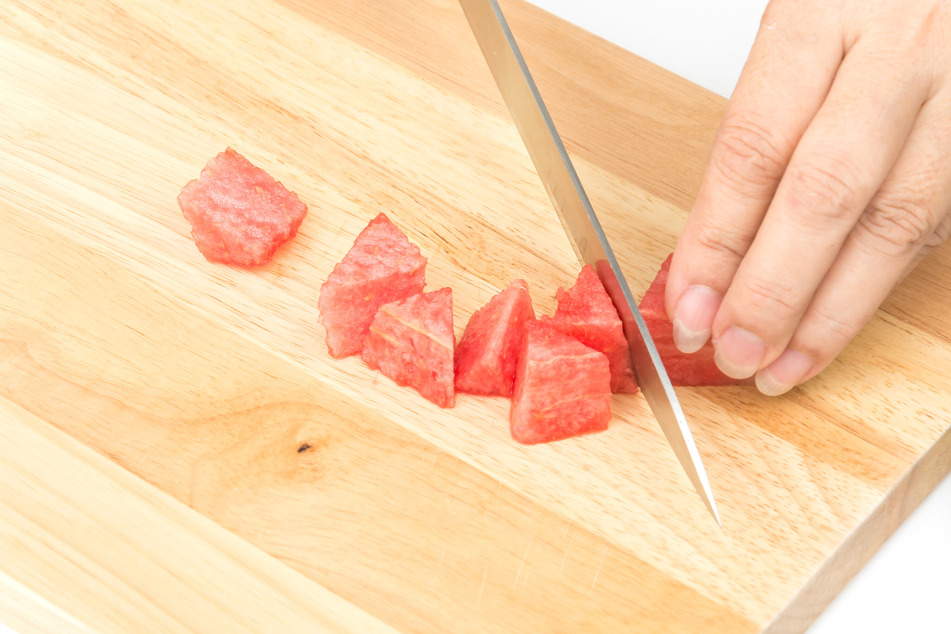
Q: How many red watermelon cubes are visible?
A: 7